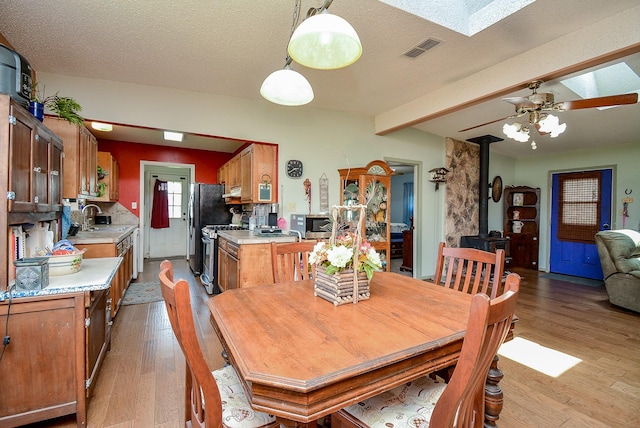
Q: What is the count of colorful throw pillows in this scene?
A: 0